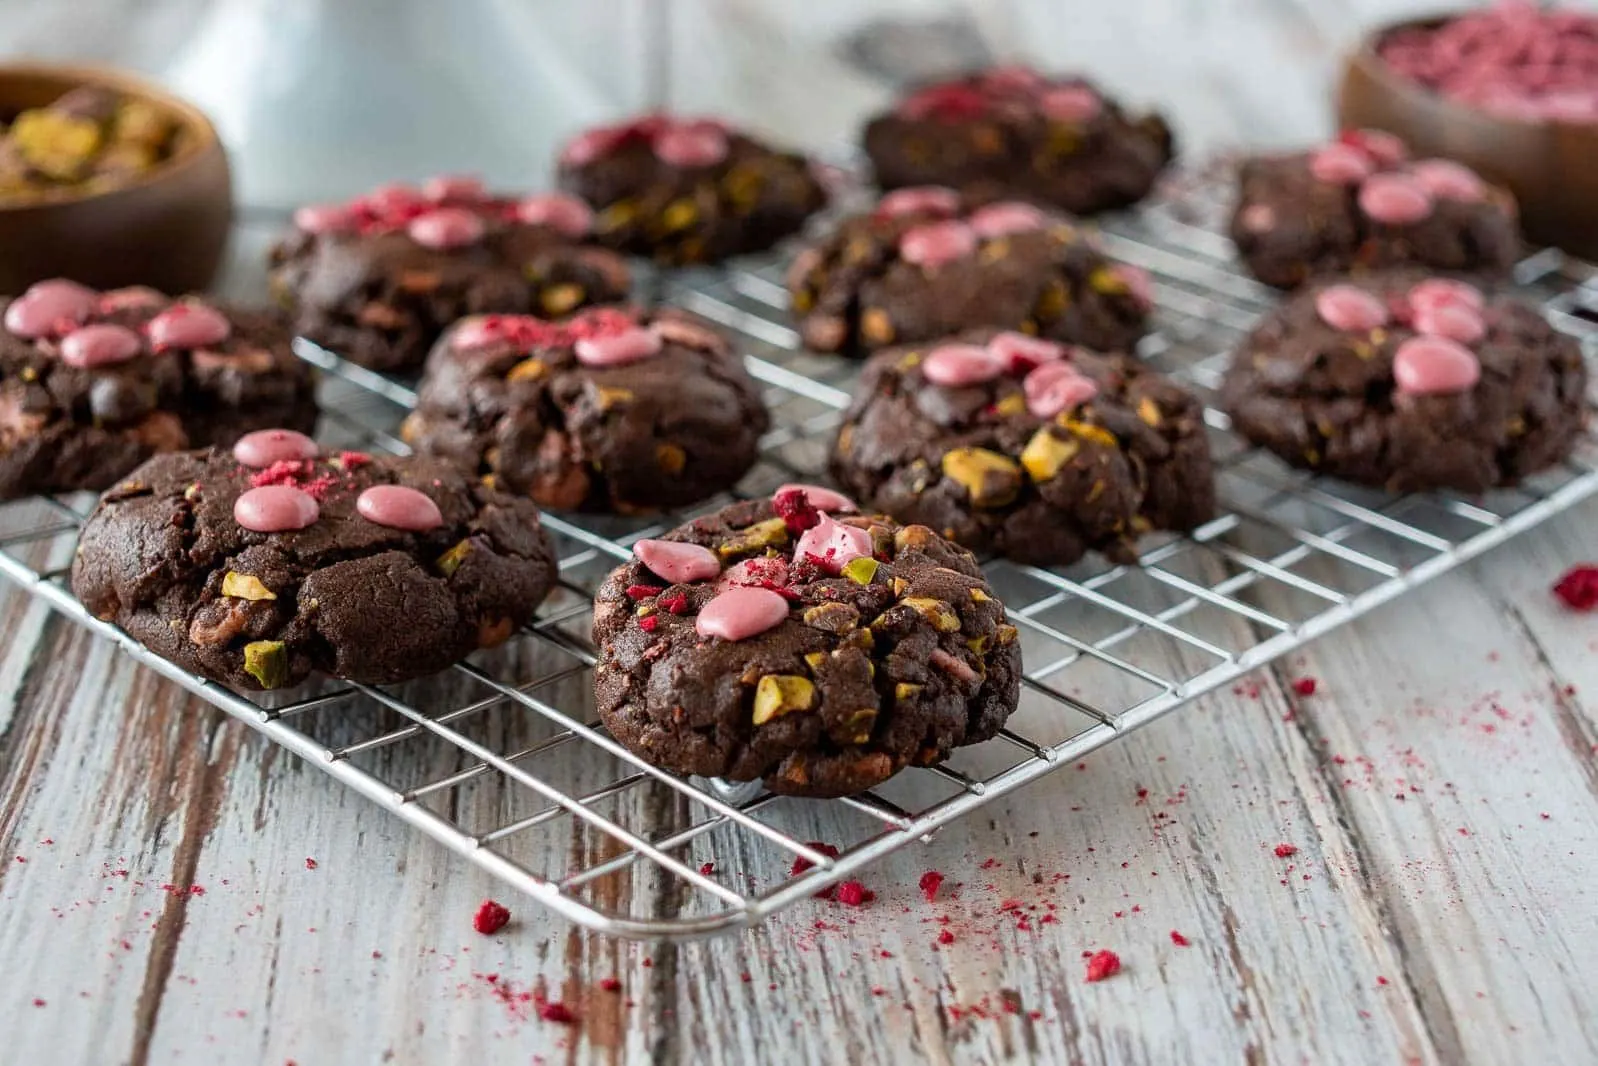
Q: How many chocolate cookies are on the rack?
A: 11